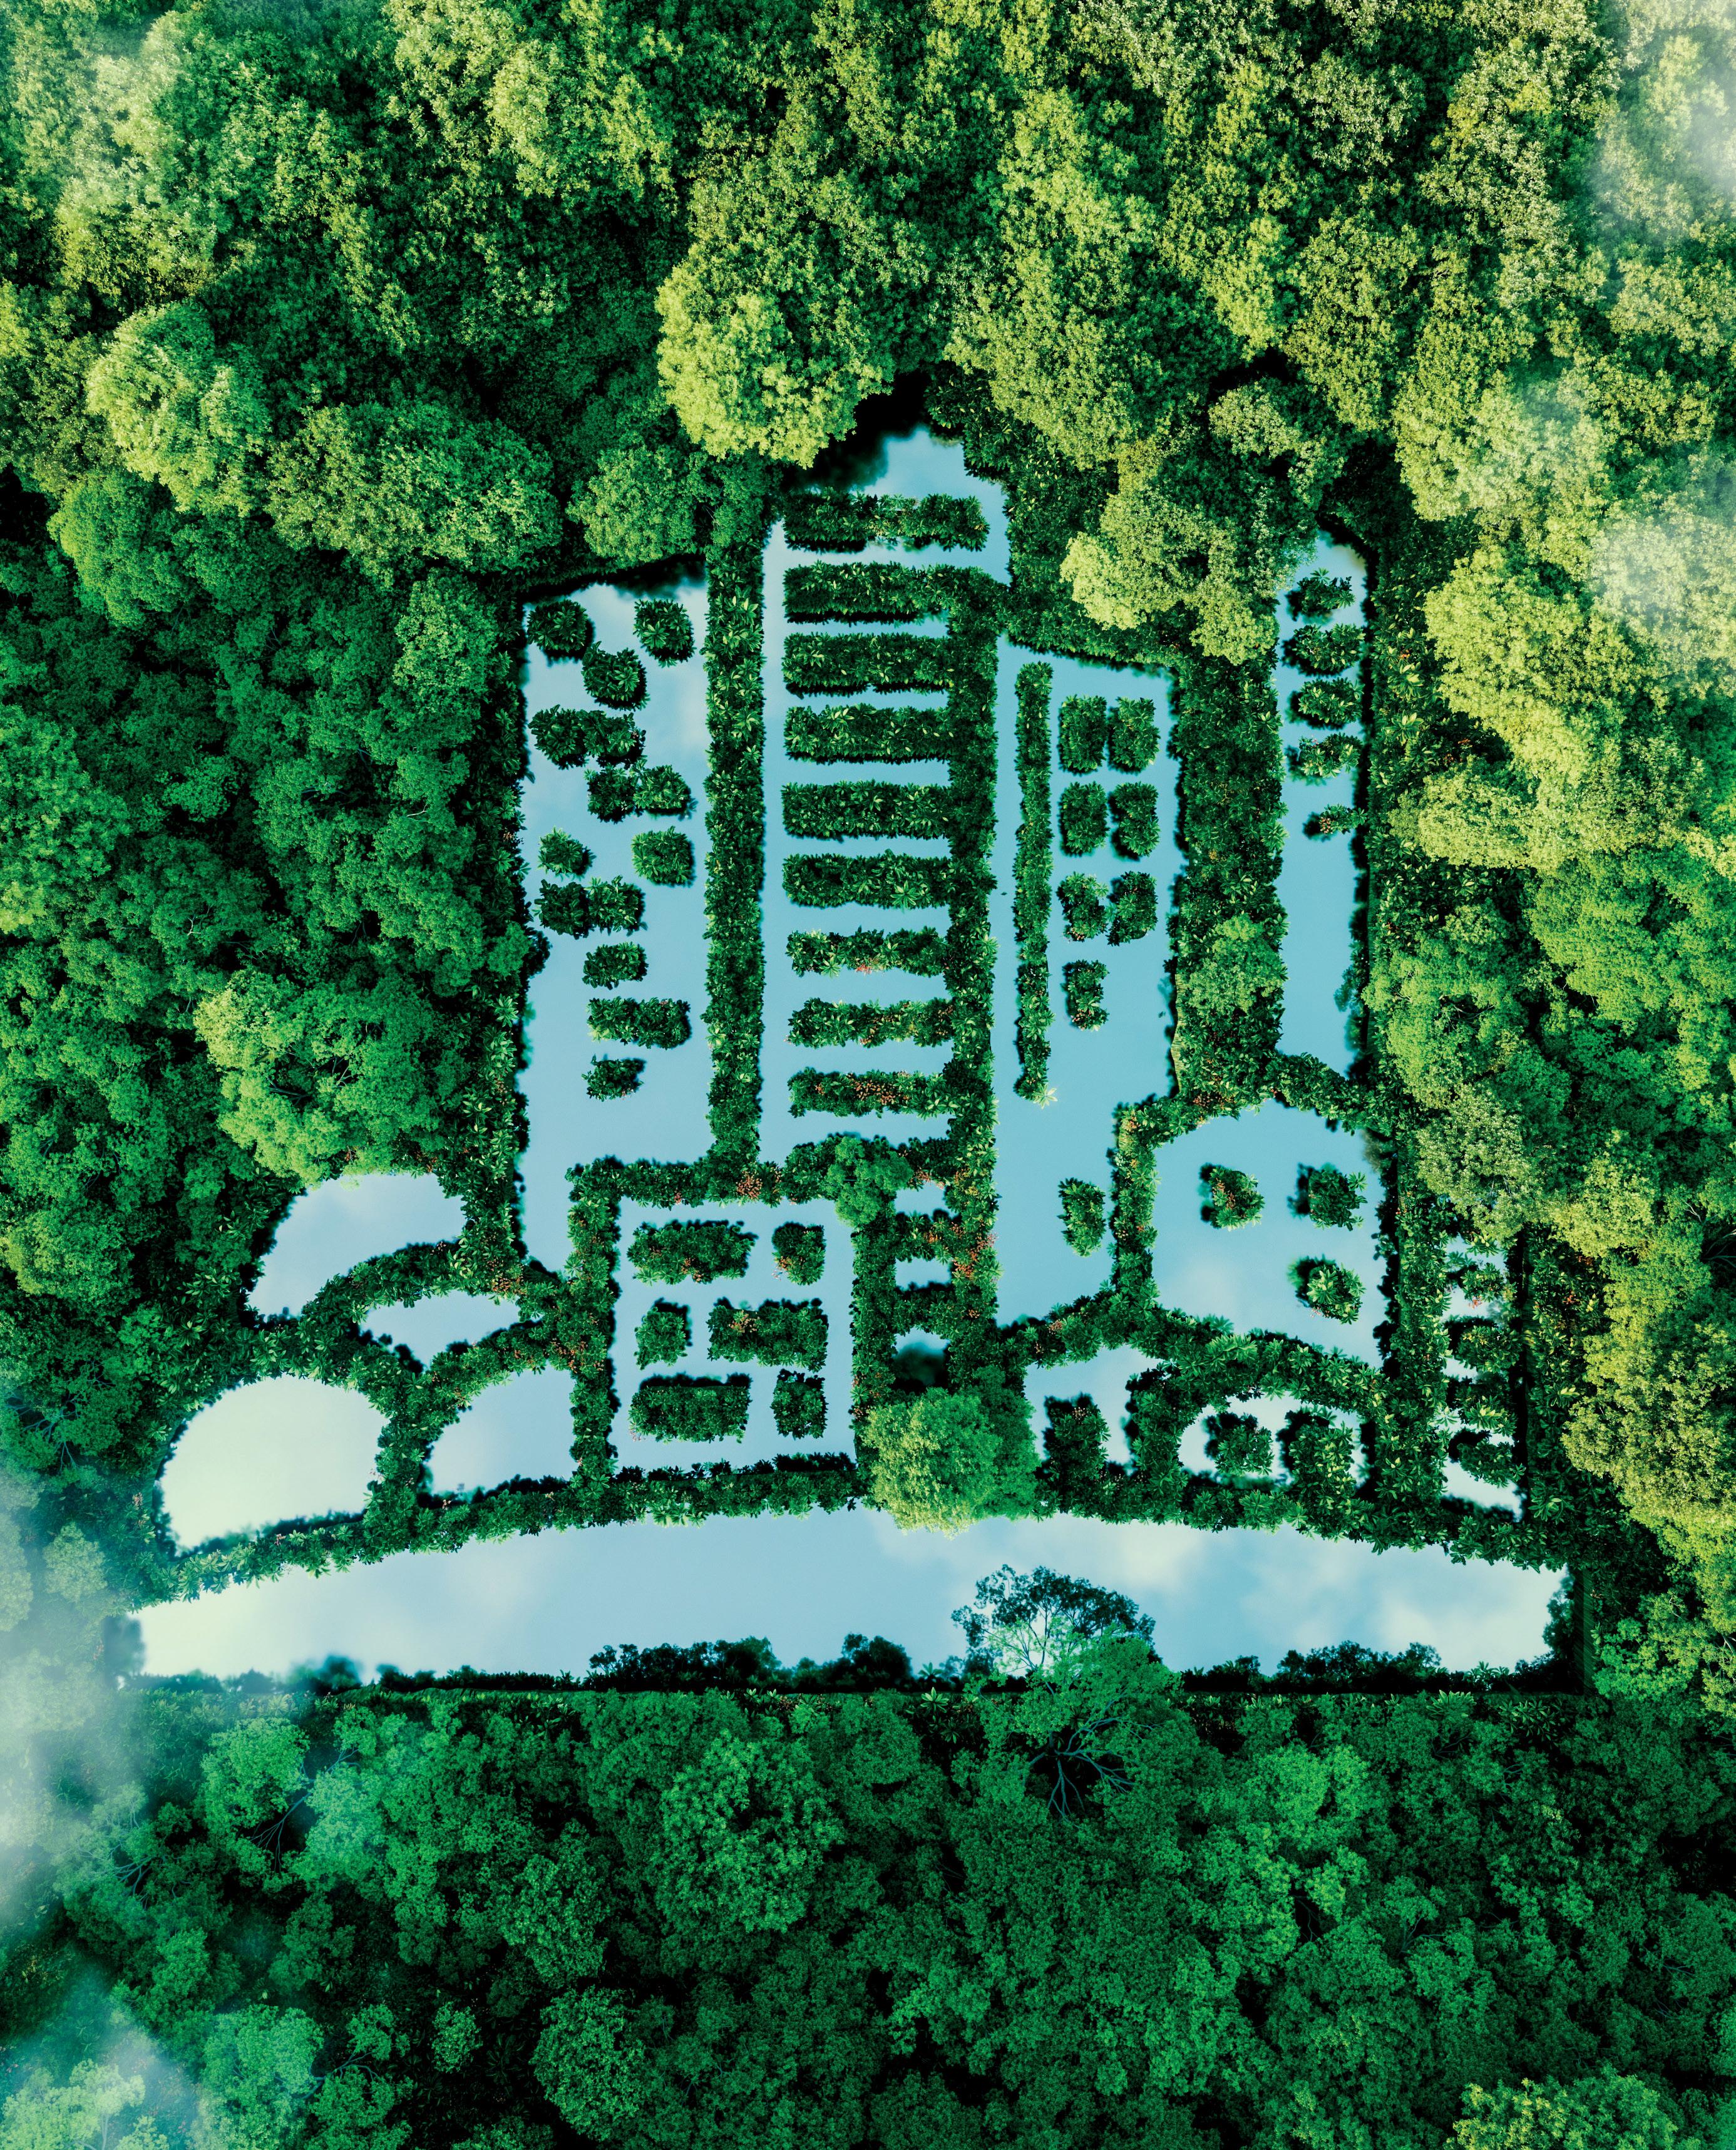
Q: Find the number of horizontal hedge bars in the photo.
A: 9